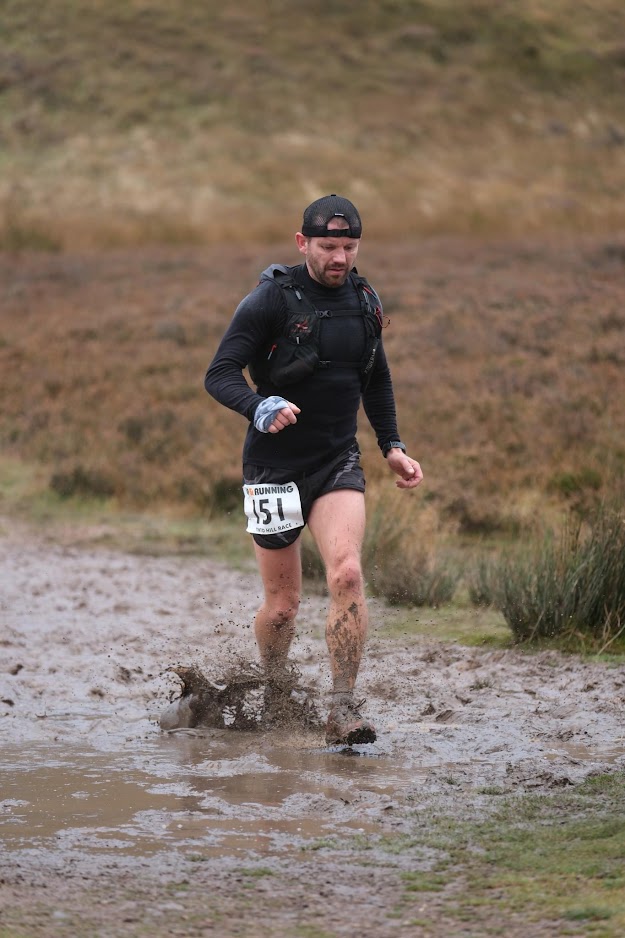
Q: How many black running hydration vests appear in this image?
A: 1